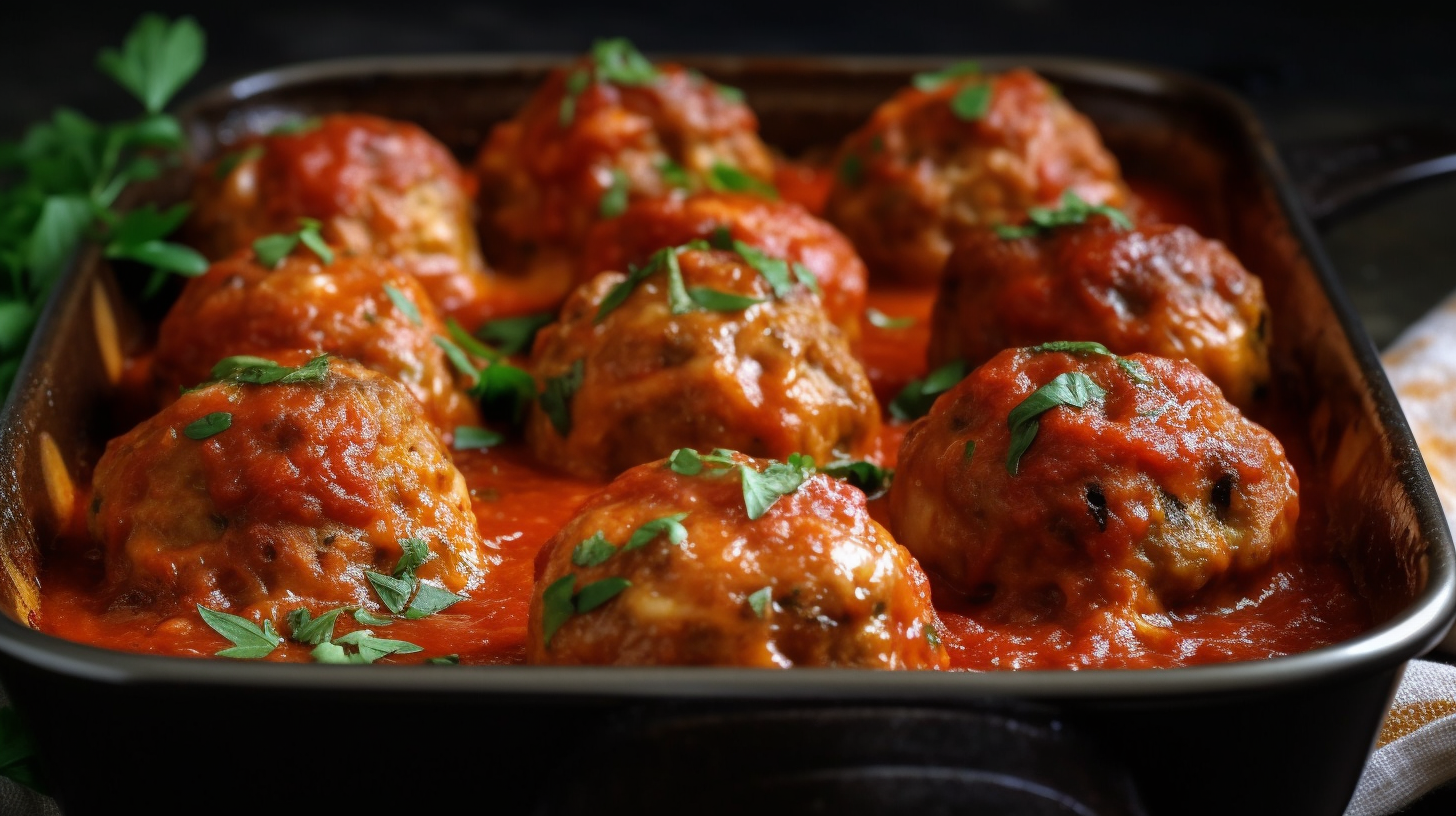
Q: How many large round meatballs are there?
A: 10